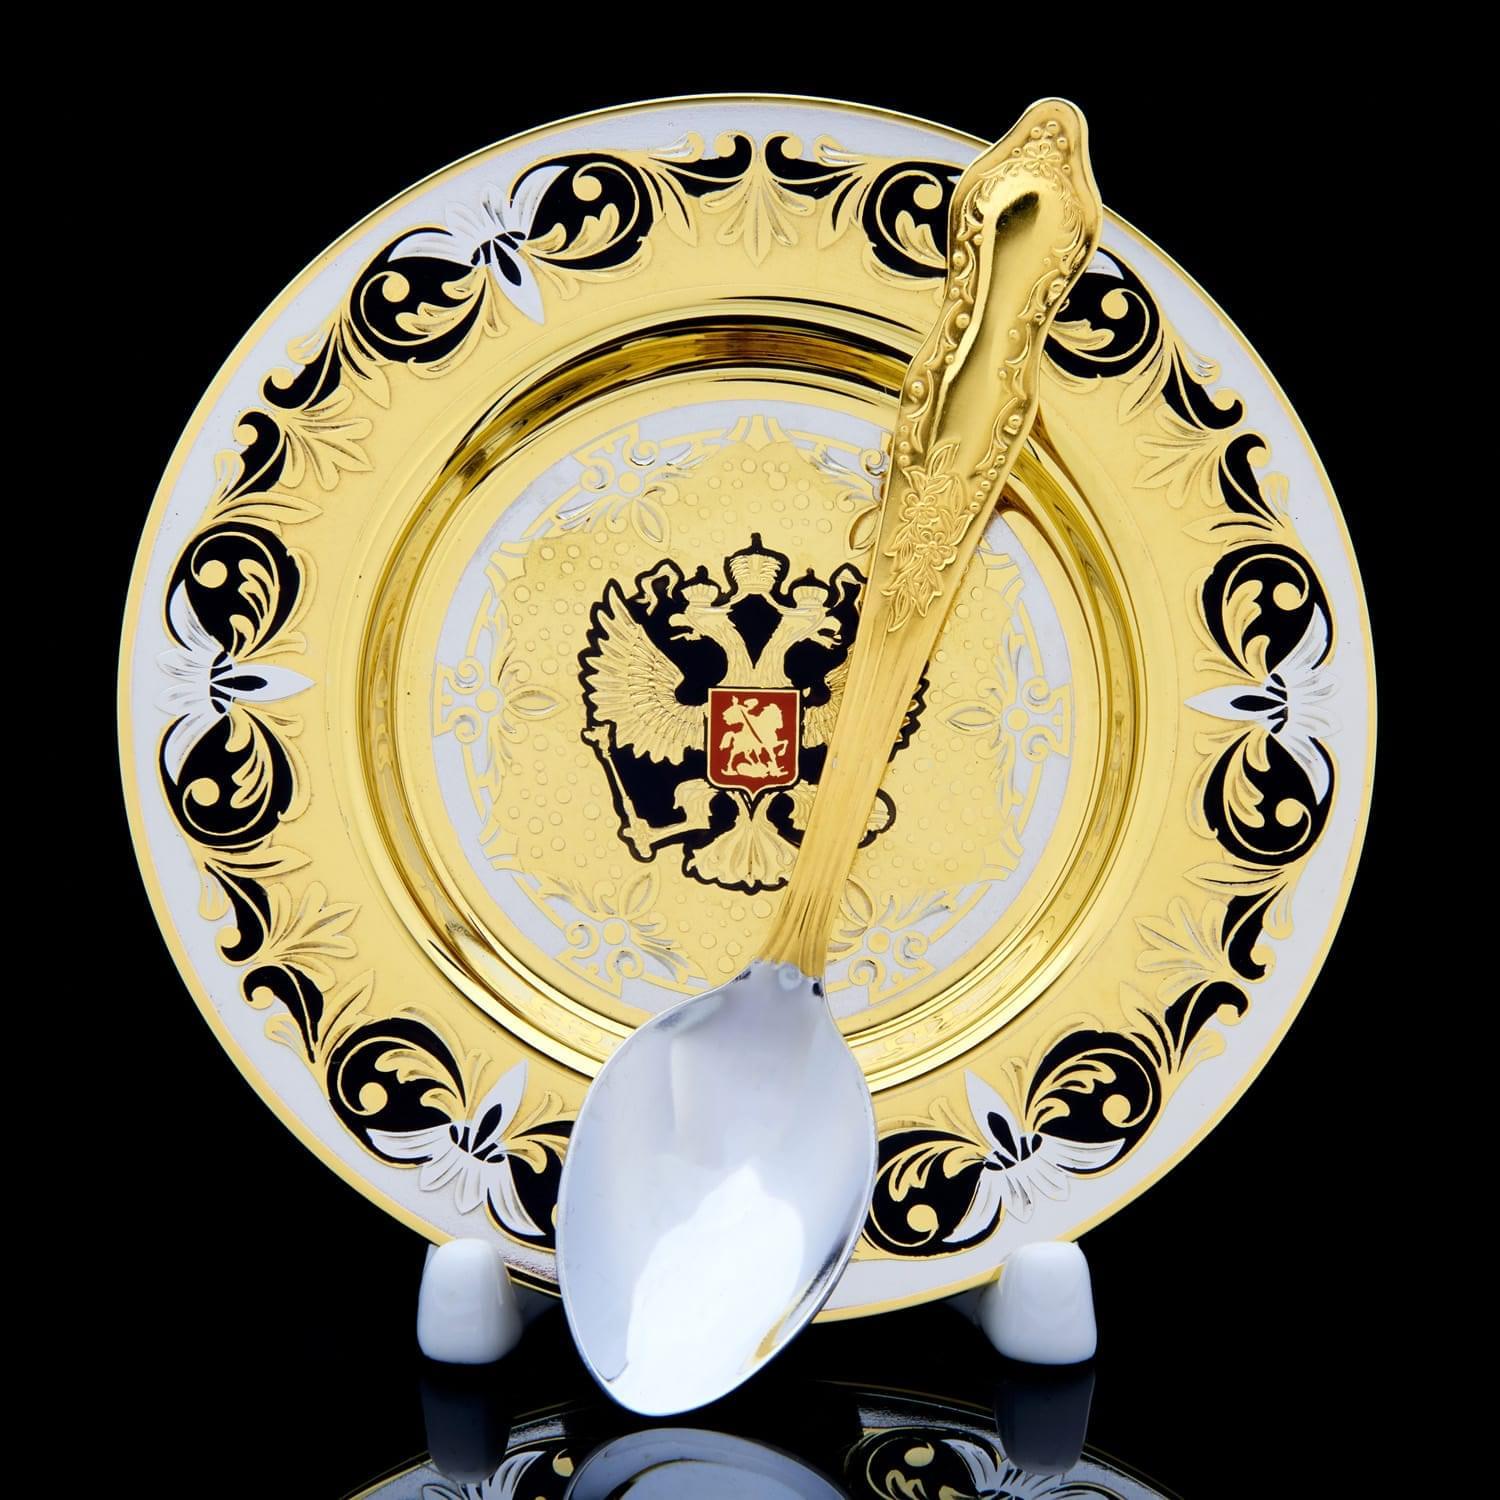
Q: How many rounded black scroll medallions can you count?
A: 12